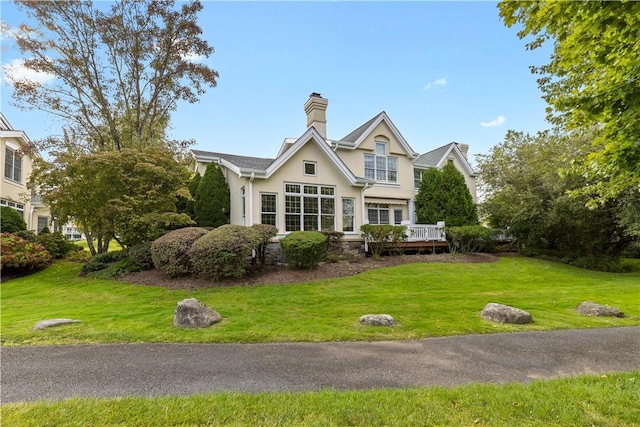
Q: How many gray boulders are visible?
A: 5